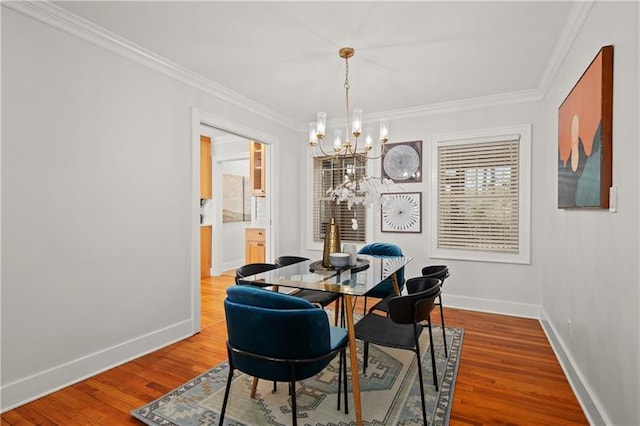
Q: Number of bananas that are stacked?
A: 0